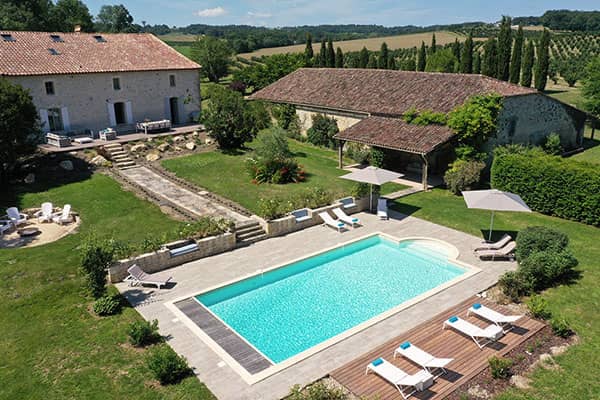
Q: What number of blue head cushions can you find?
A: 6